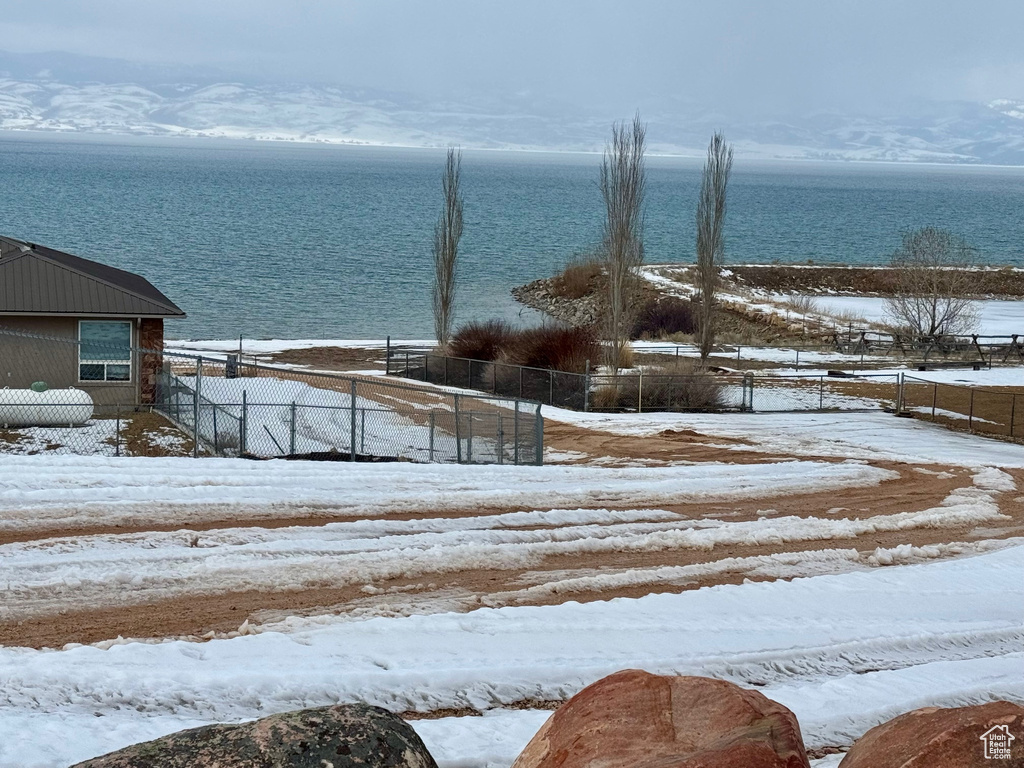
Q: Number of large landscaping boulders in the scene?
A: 3